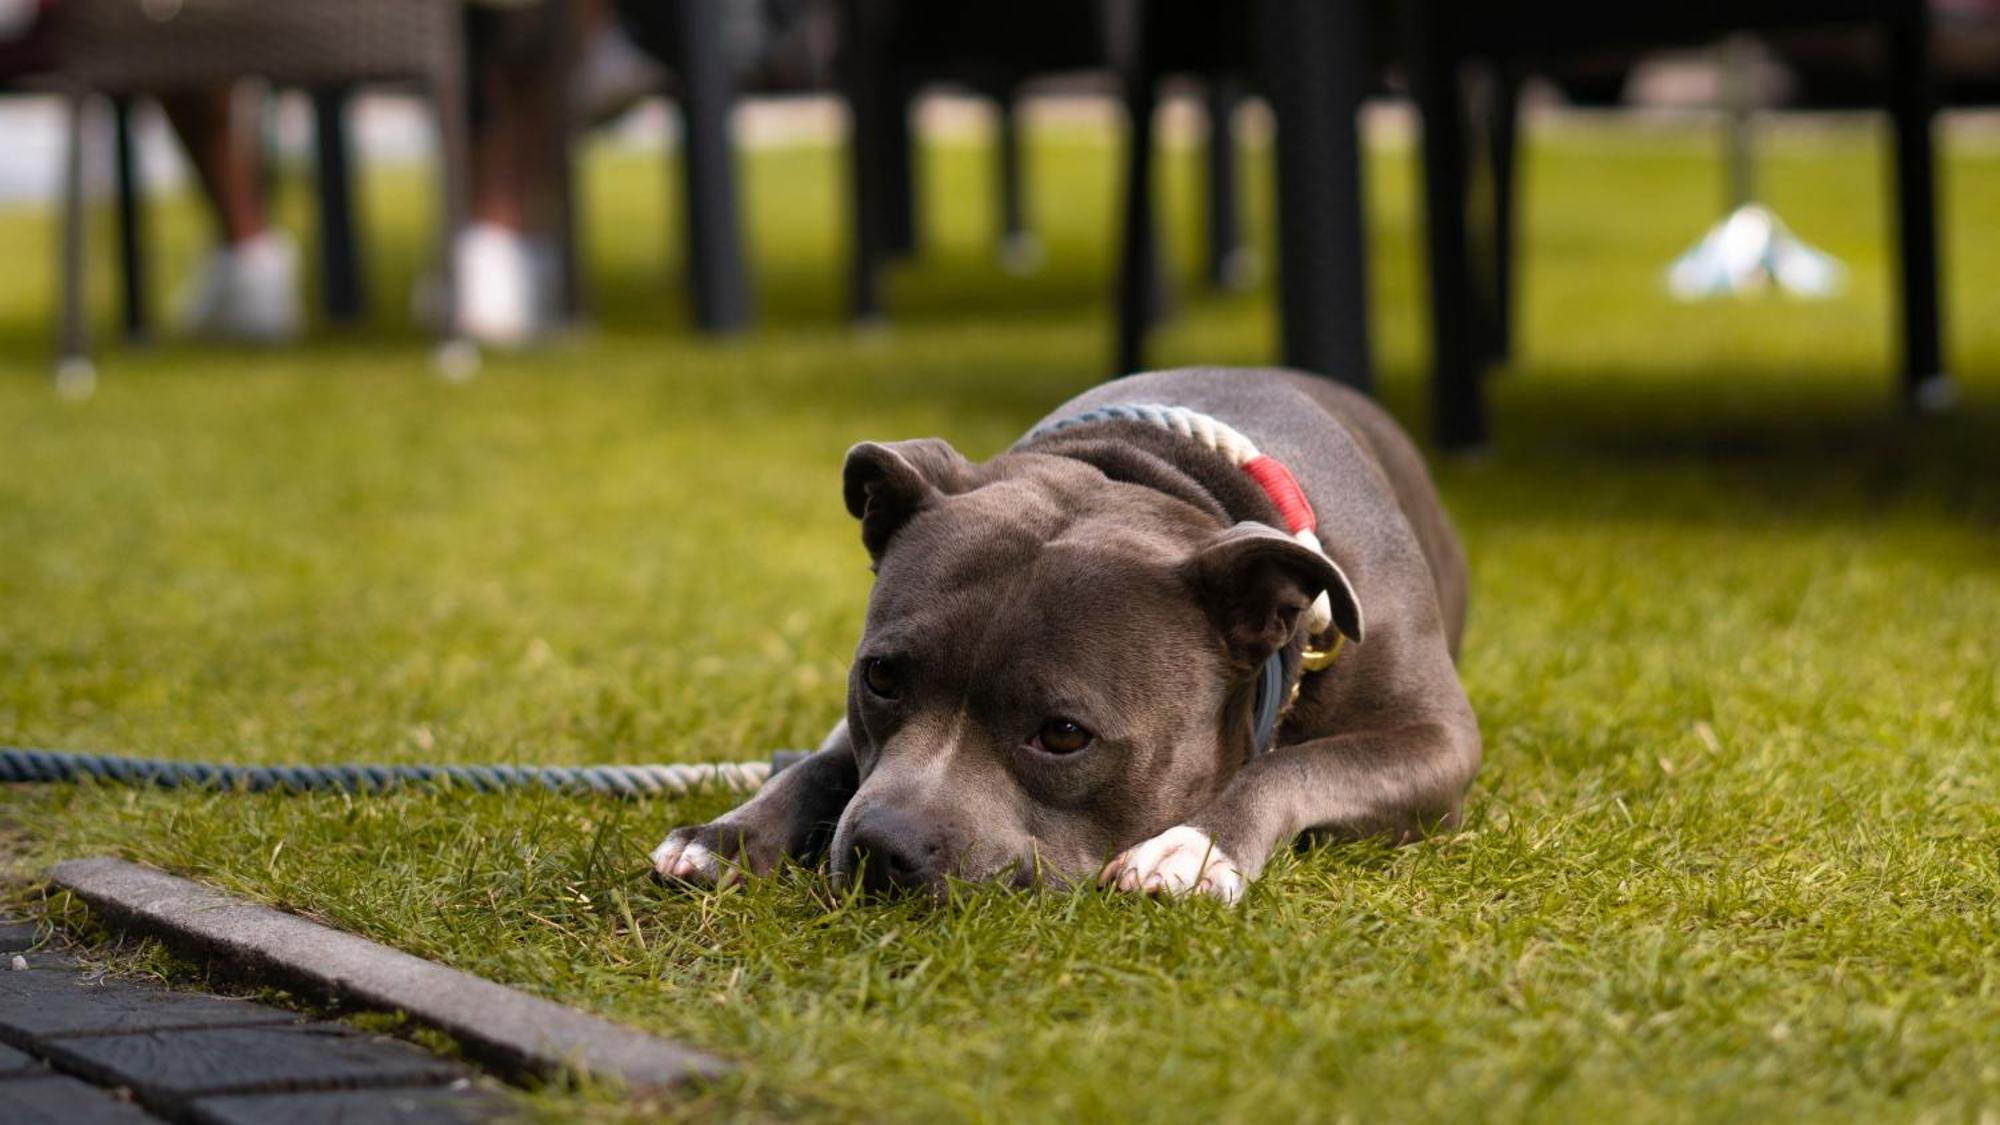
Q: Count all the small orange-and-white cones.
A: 0